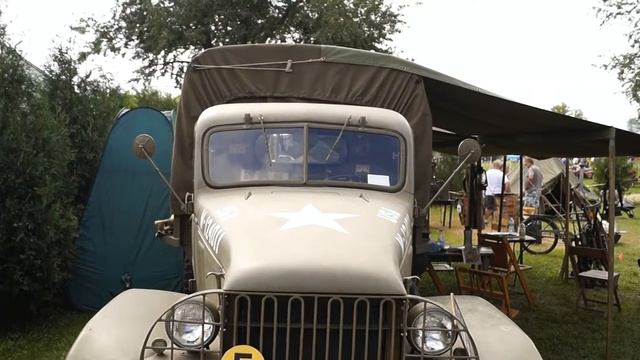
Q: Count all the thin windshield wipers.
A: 2